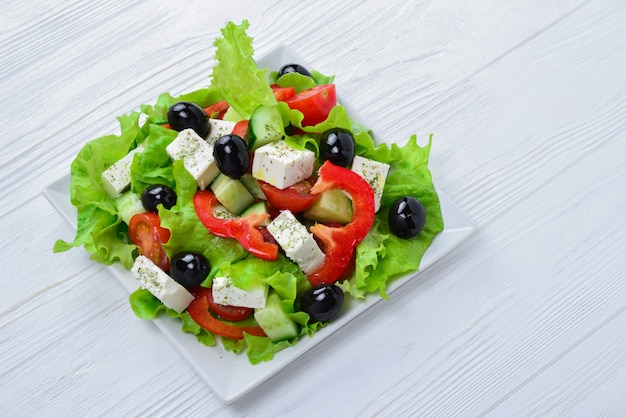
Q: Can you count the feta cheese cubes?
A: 8